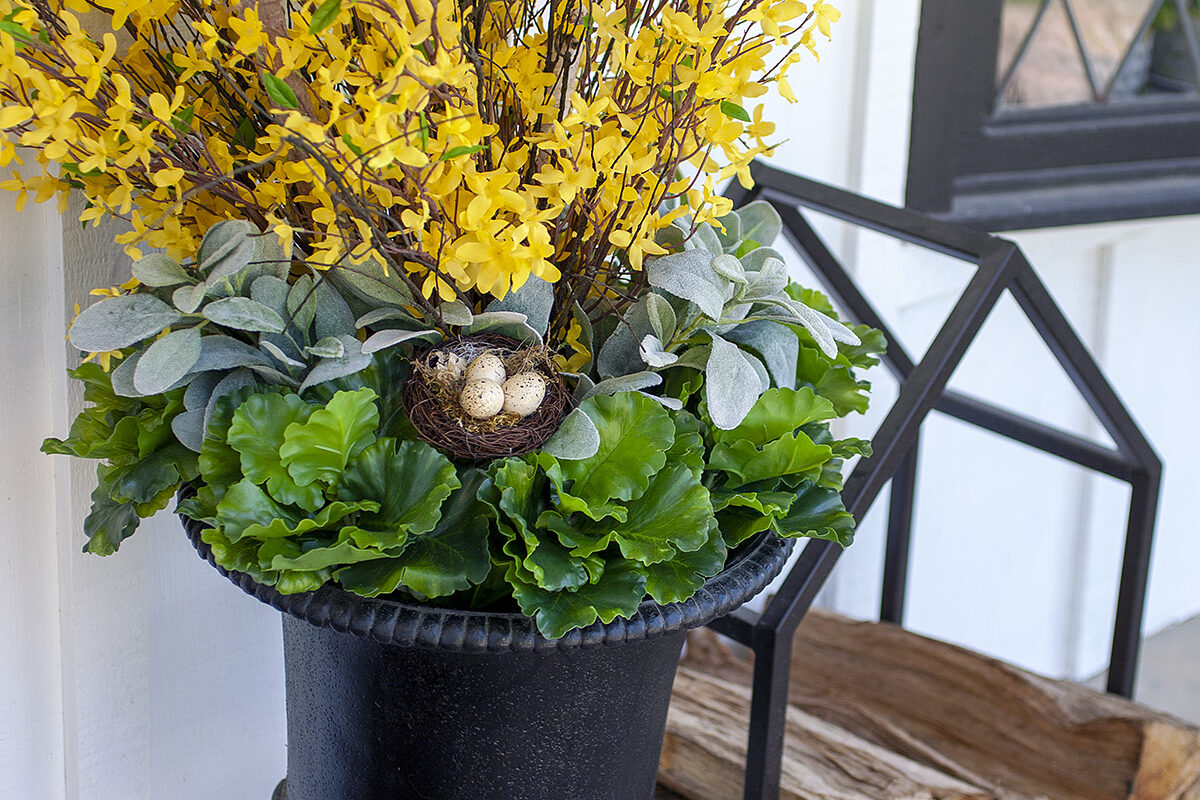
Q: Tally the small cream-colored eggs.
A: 3